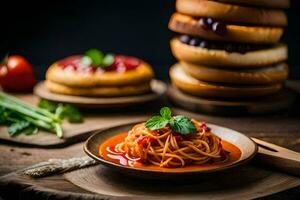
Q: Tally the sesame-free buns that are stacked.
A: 6